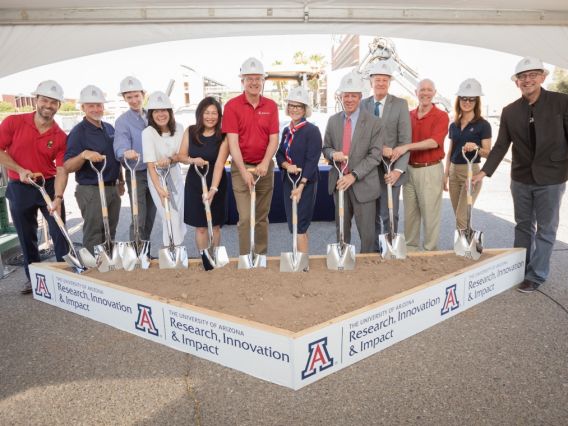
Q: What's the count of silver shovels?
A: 10